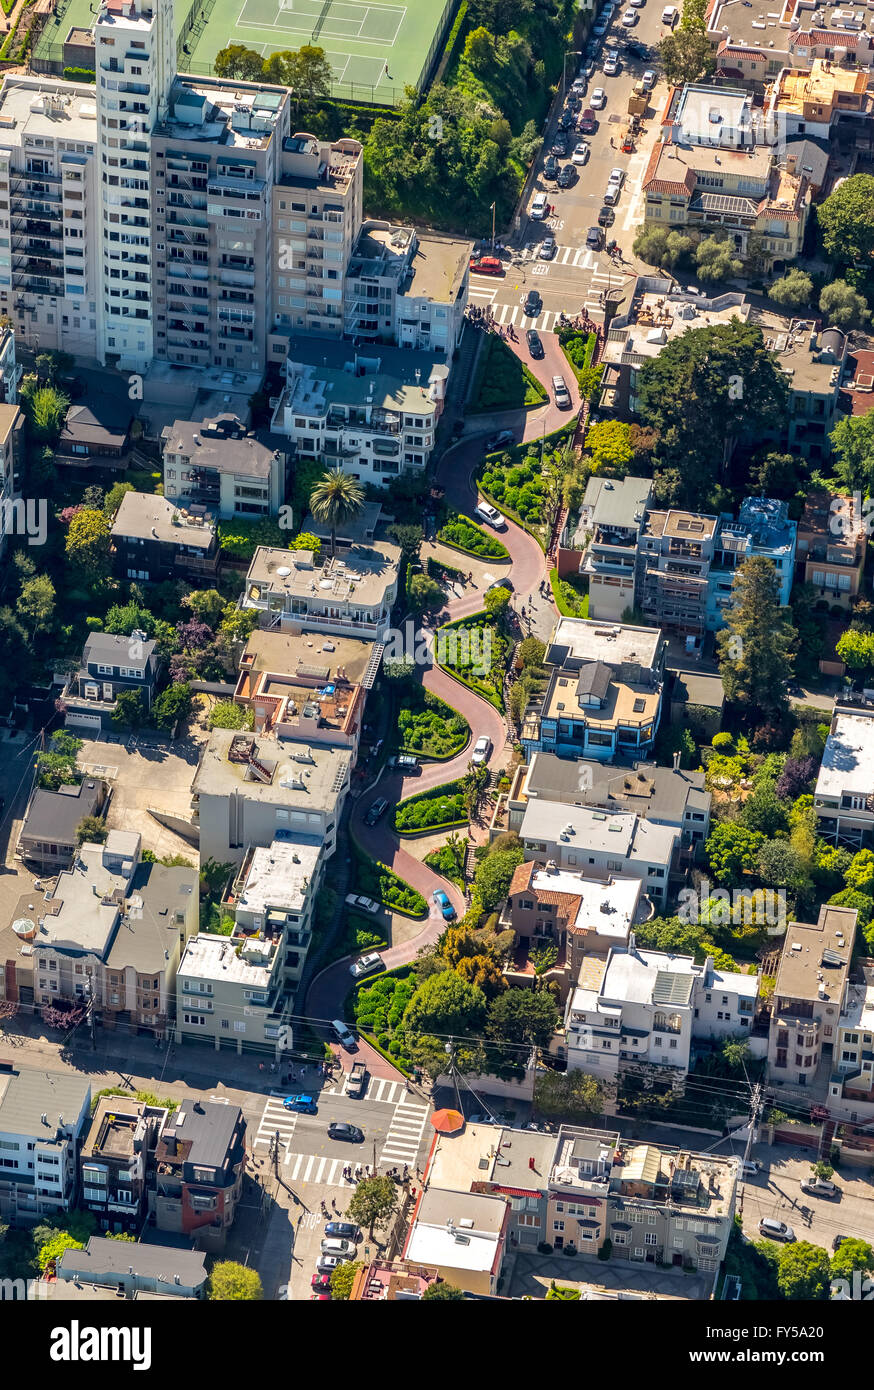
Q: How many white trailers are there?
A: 0